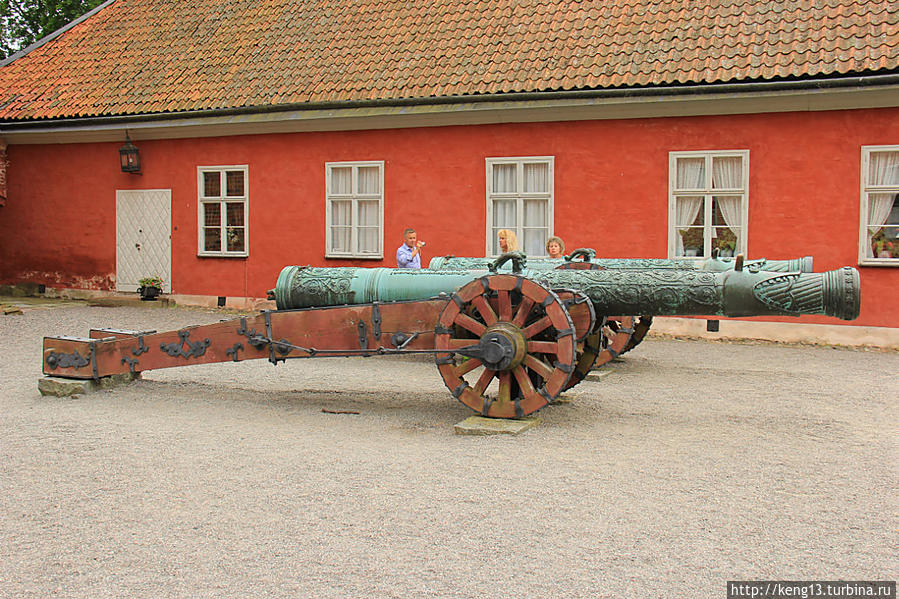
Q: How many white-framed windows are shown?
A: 5